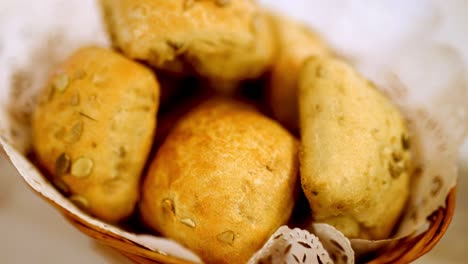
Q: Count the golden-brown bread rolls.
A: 5